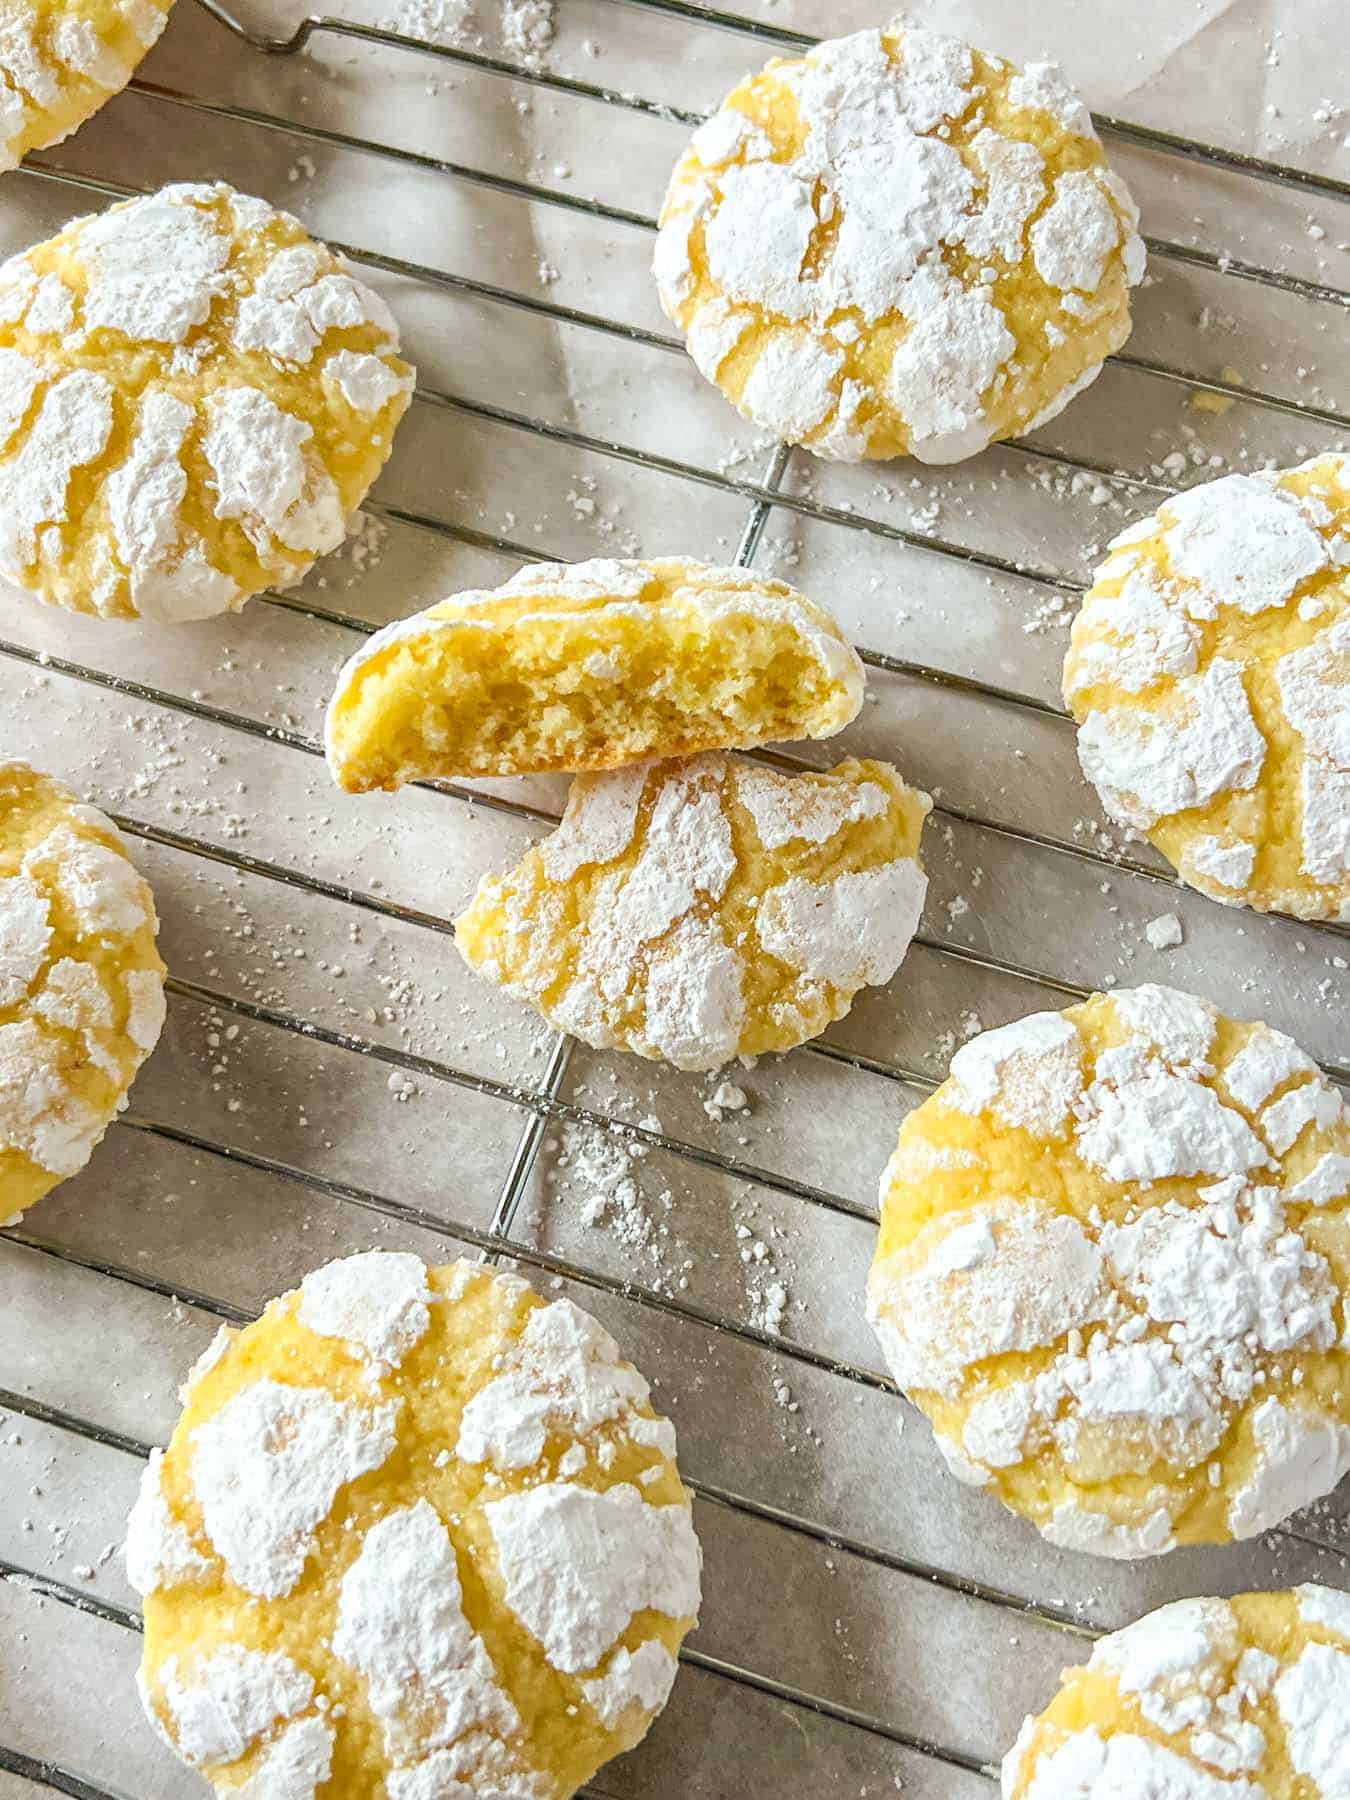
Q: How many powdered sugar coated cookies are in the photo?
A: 9